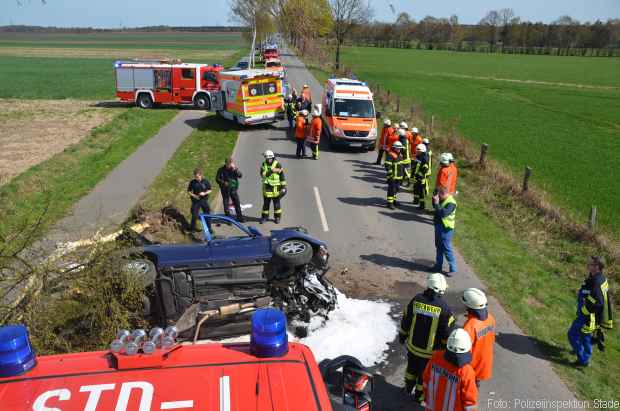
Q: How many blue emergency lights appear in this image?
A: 2